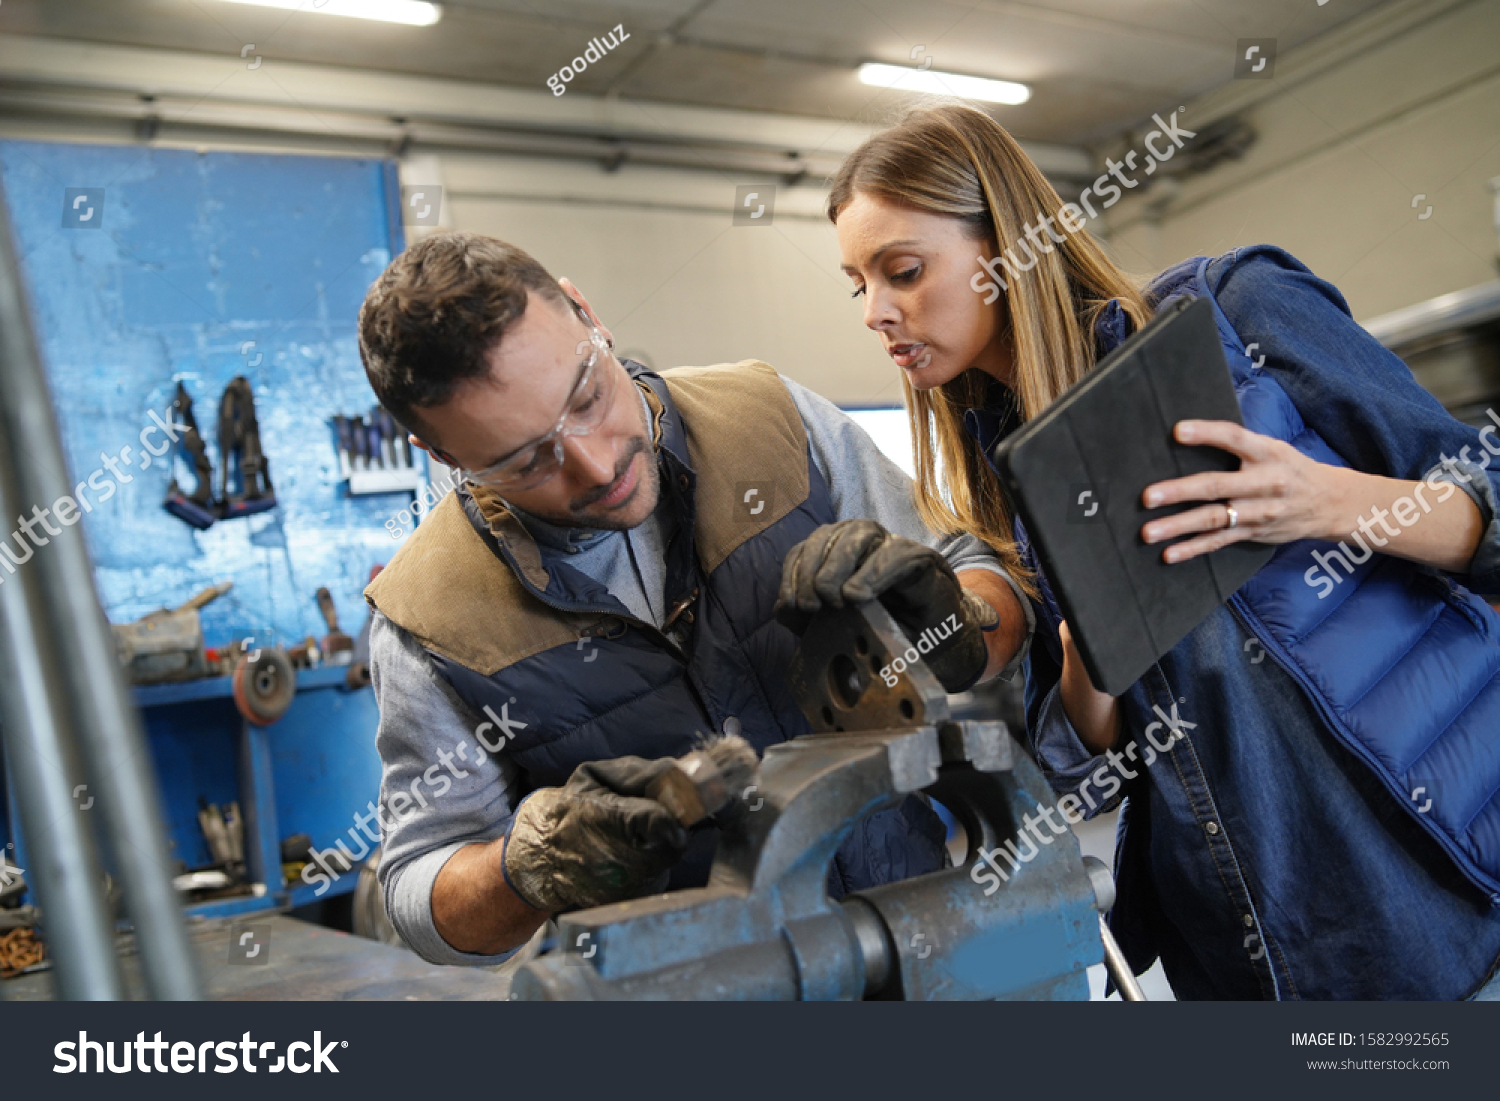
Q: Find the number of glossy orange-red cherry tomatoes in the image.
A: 0